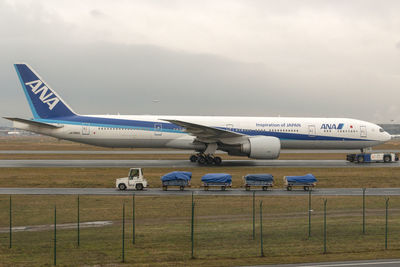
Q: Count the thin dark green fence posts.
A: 13